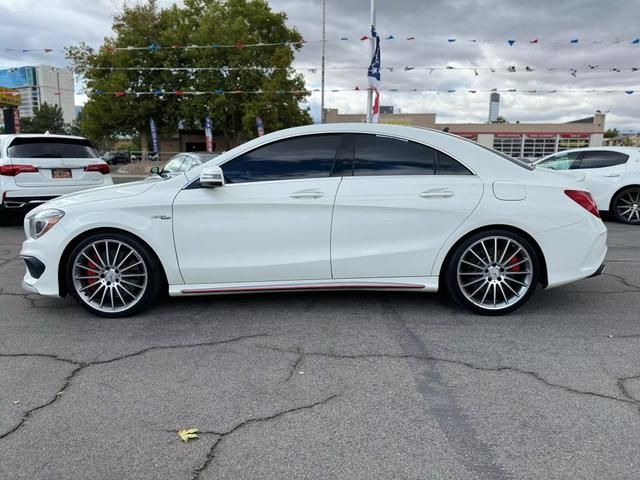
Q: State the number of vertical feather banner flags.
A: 3